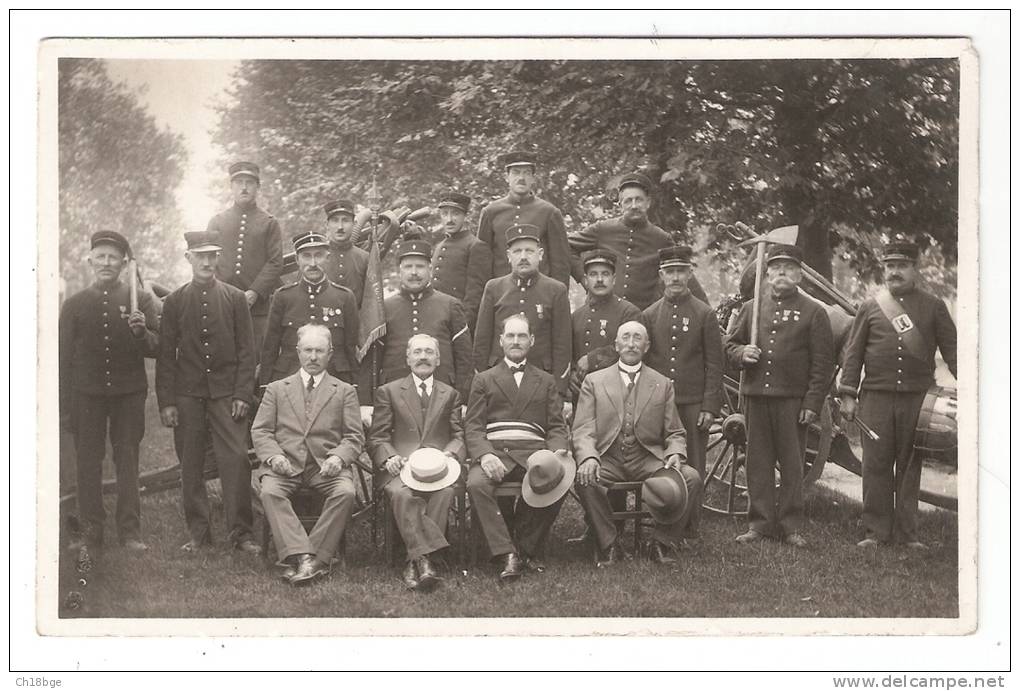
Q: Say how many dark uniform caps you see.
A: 14